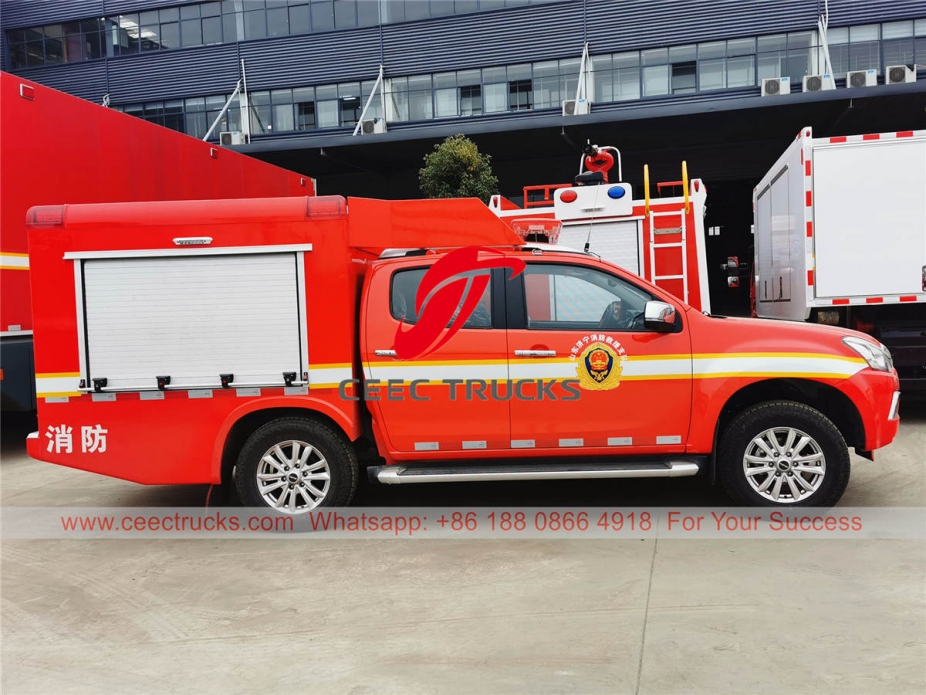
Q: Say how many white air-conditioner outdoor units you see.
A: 7